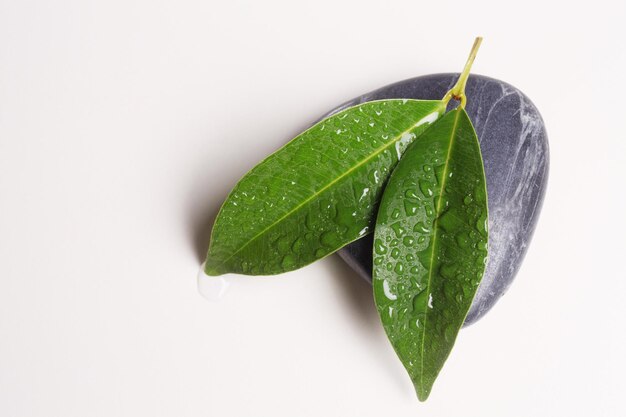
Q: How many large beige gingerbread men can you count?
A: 0